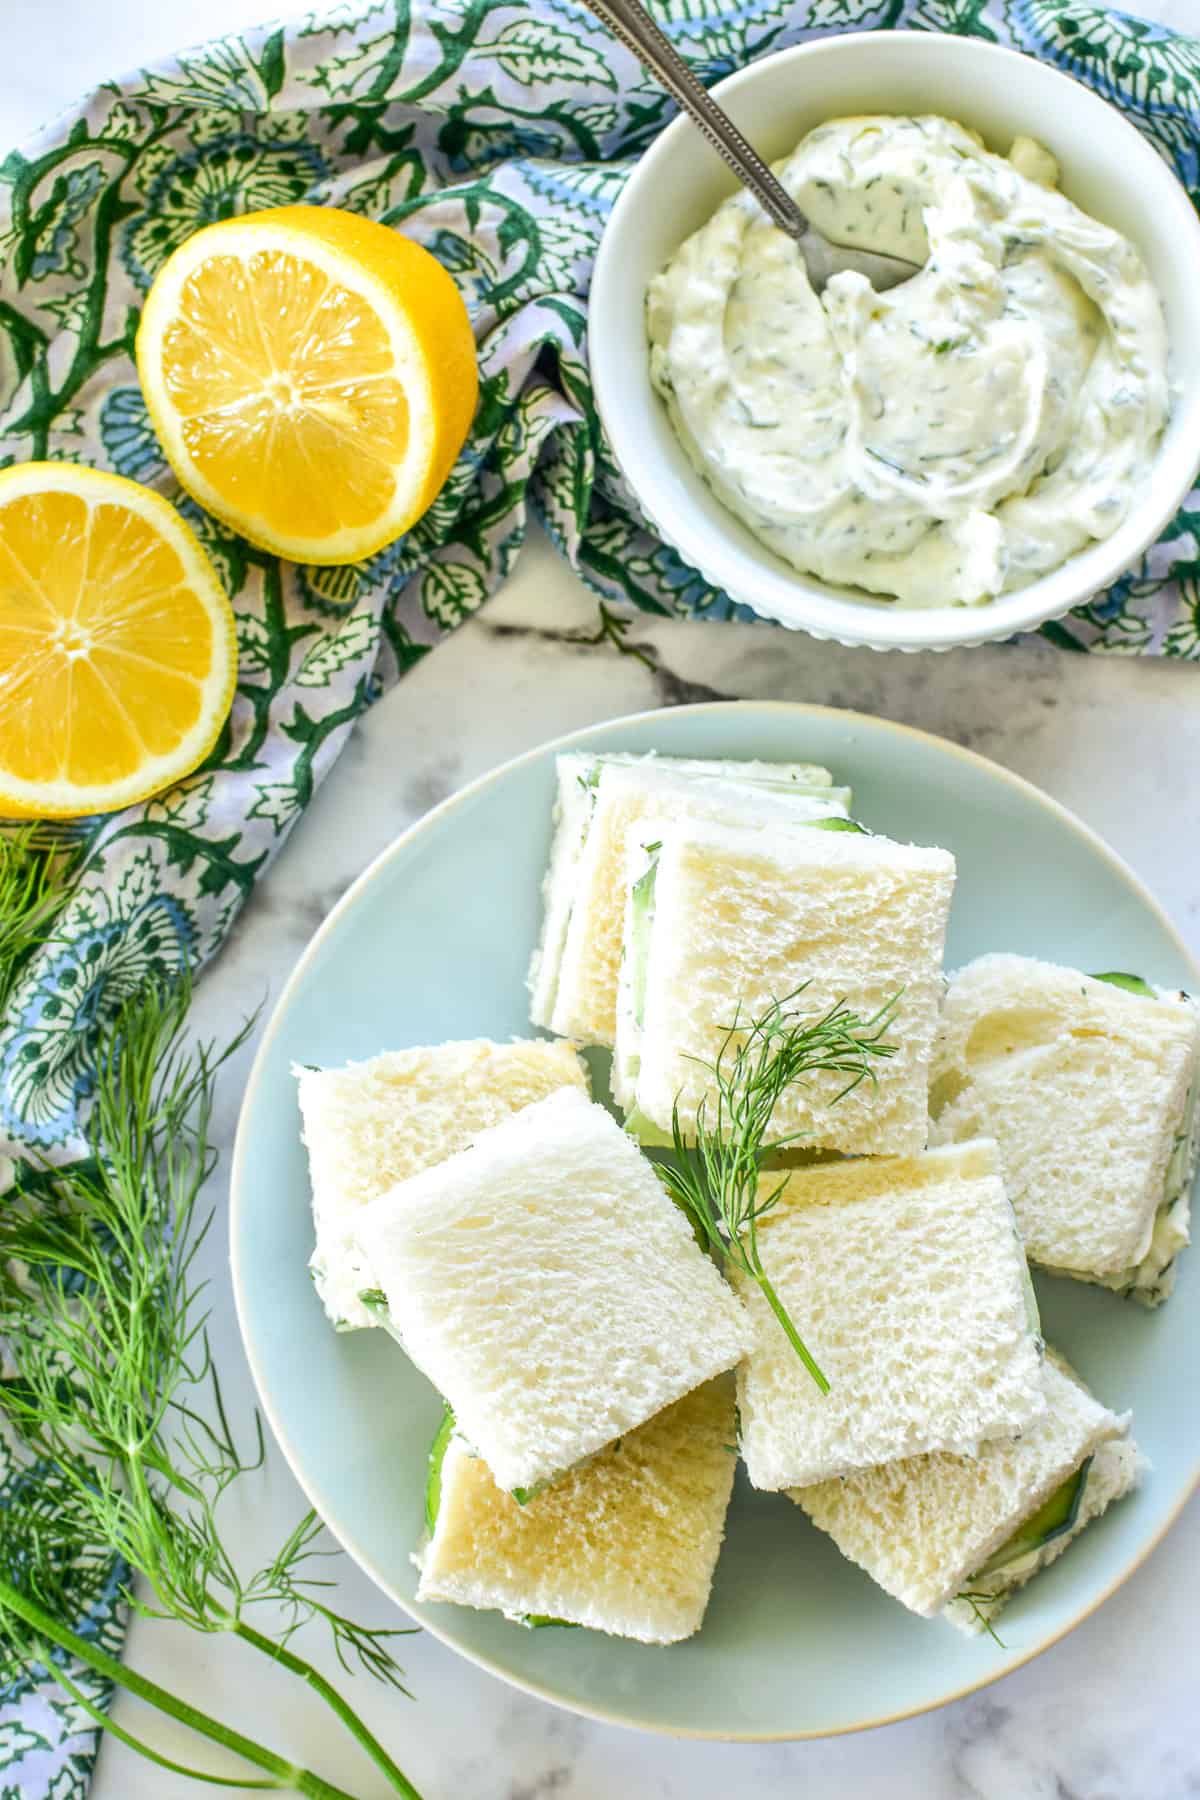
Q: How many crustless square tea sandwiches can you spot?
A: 8